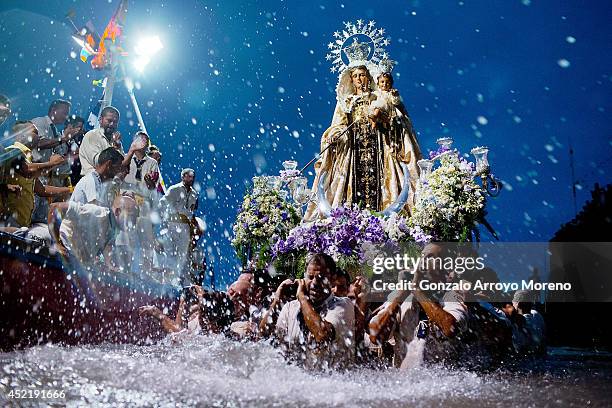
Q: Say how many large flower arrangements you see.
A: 3